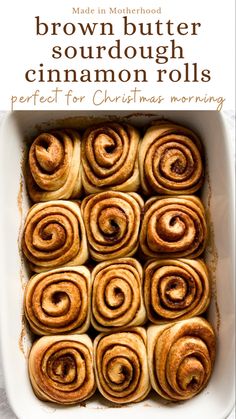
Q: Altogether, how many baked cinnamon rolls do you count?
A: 12